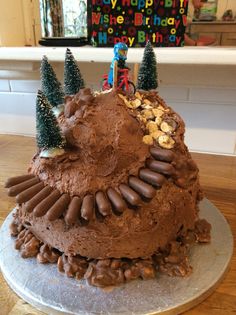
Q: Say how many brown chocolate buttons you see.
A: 15